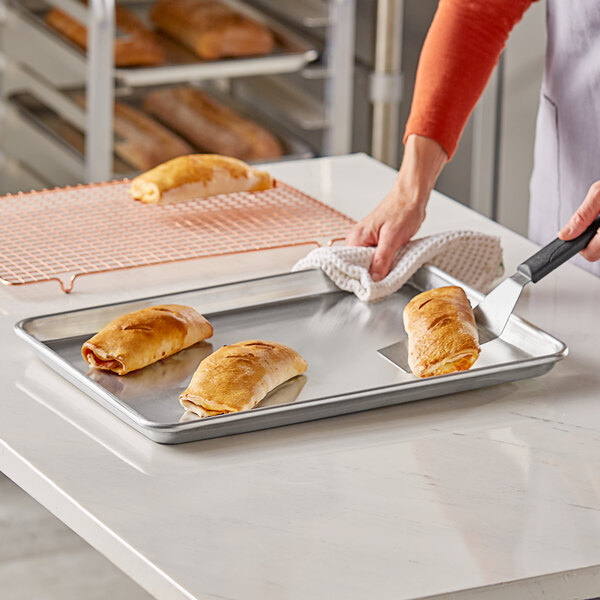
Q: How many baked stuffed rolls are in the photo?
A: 4